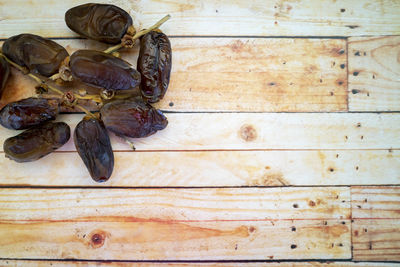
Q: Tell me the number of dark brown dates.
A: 9